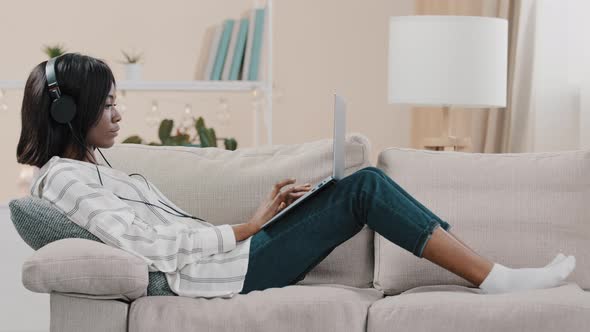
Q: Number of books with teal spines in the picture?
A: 3